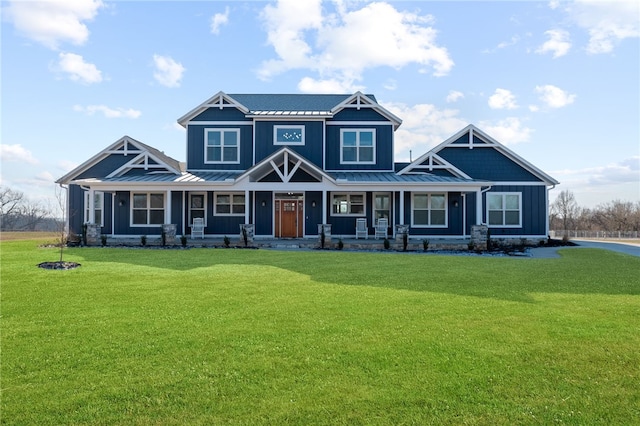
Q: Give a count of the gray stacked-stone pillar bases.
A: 6